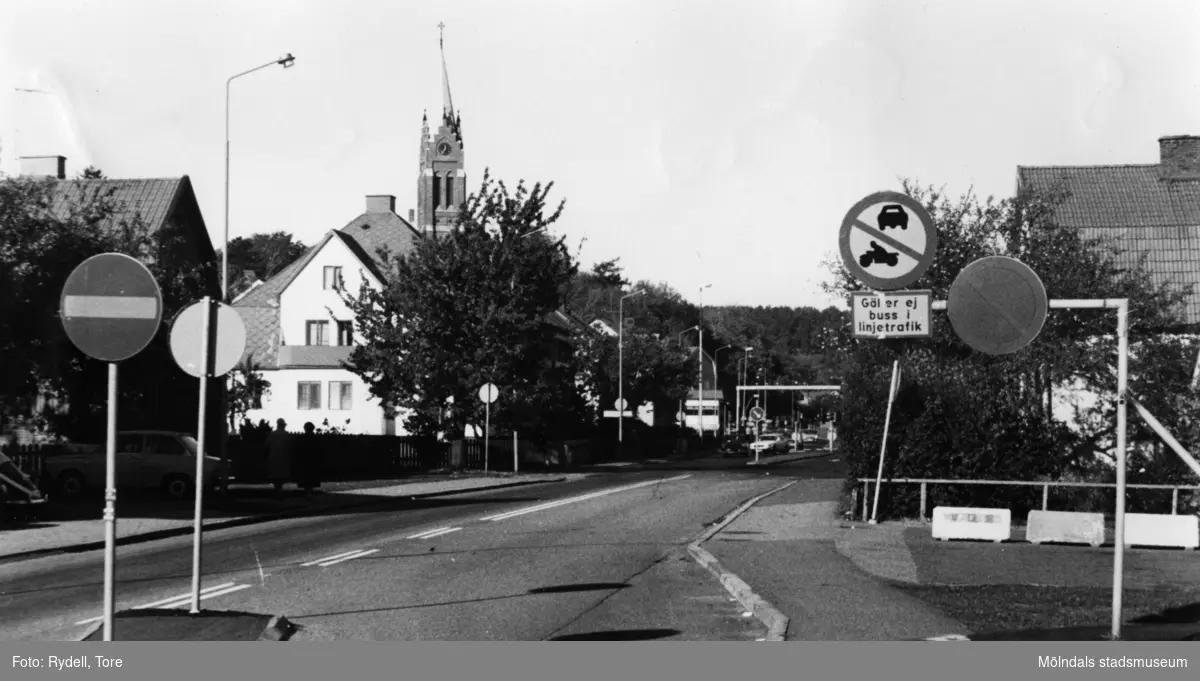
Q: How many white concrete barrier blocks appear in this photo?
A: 3